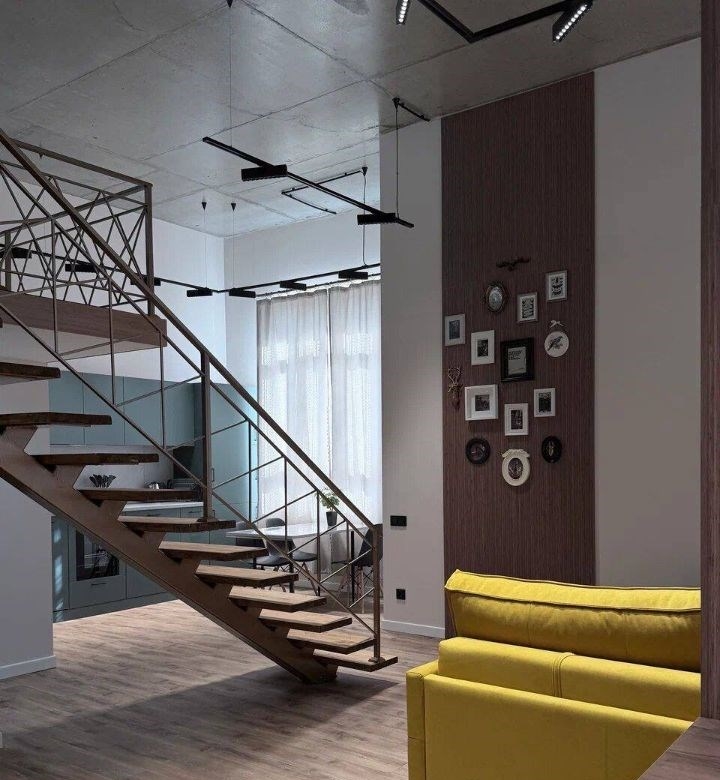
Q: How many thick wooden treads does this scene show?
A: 11